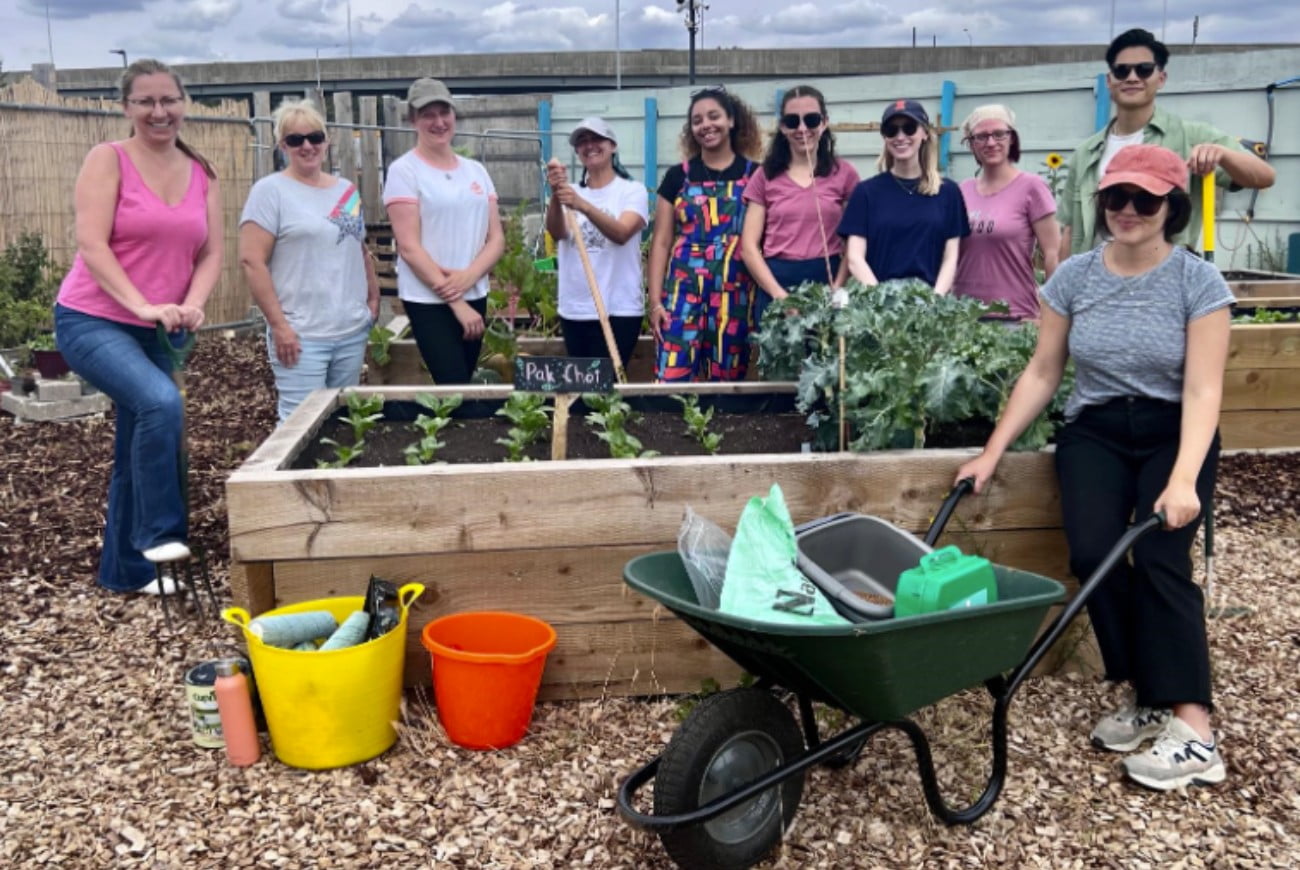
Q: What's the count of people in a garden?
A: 10